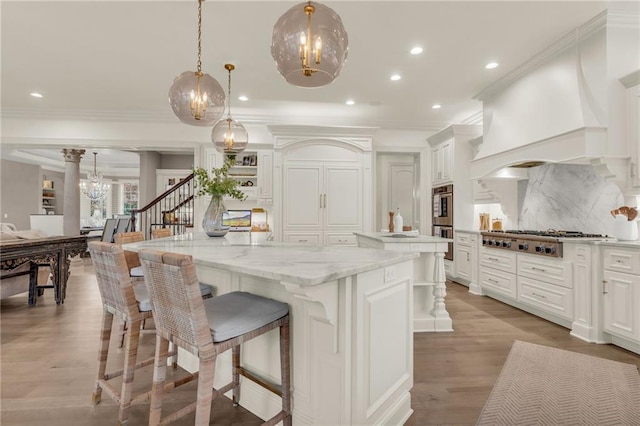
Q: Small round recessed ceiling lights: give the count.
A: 7